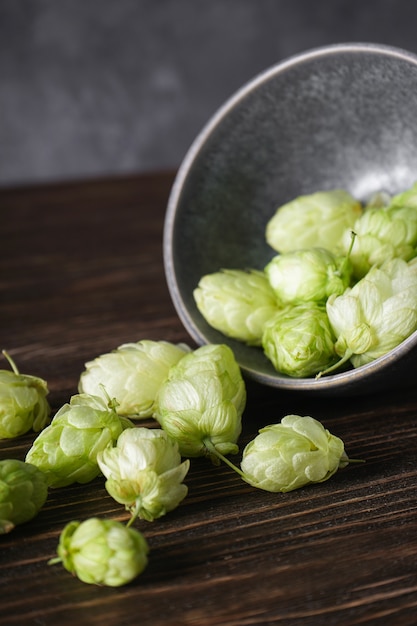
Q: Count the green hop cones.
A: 15